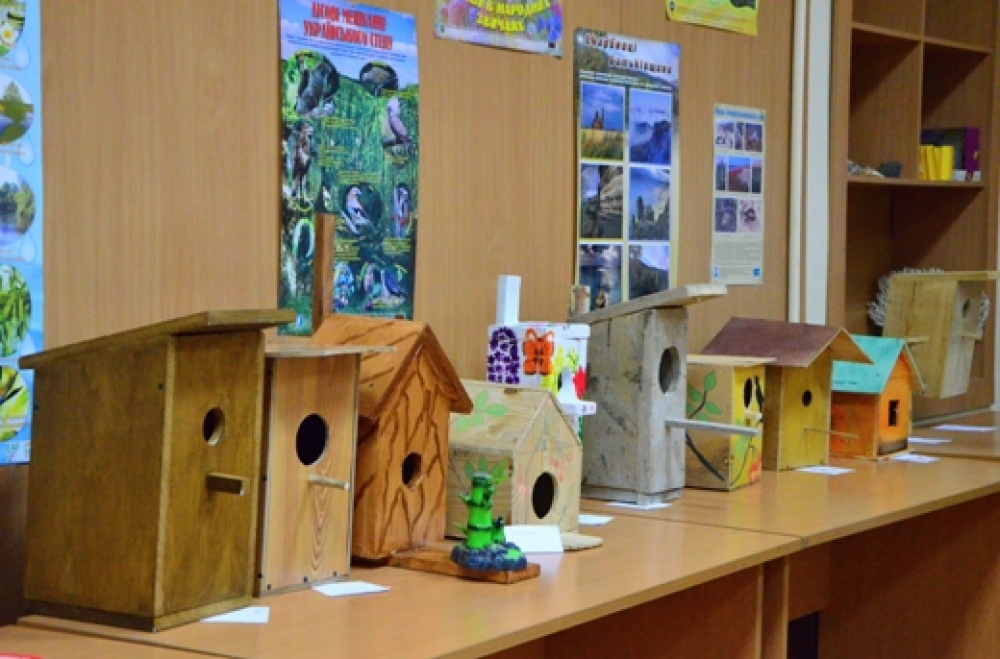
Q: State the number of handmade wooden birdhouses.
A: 10